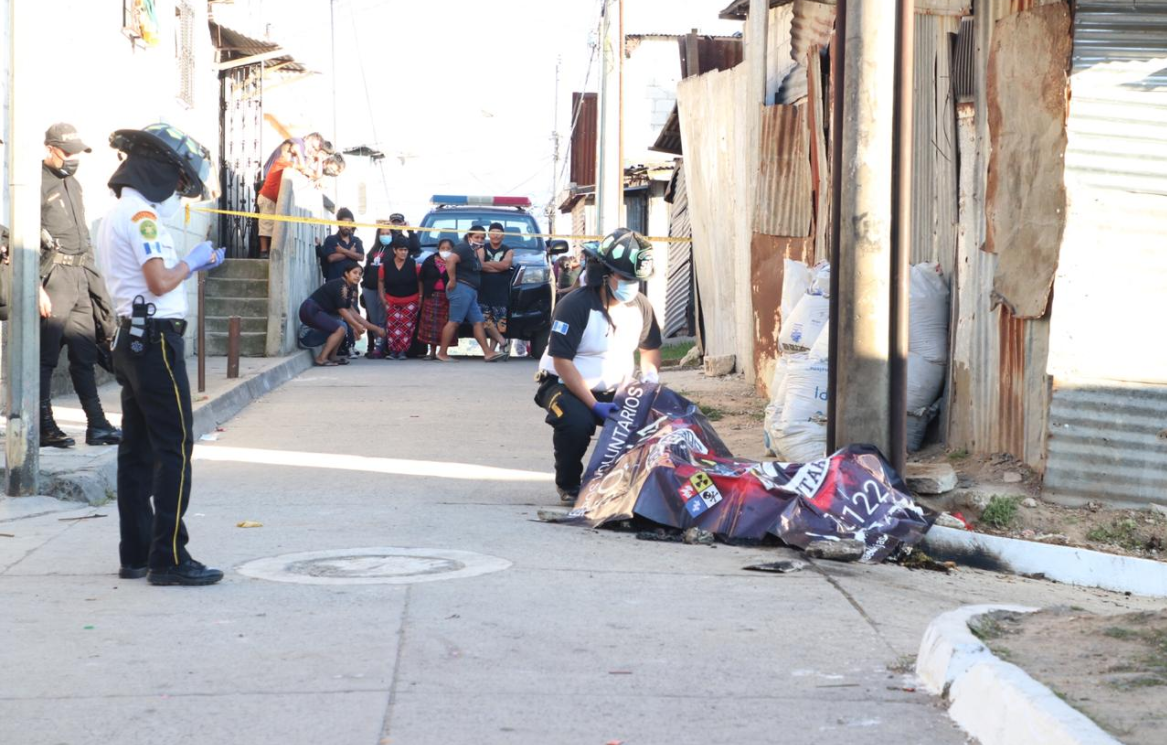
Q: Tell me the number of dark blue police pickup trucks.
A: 1